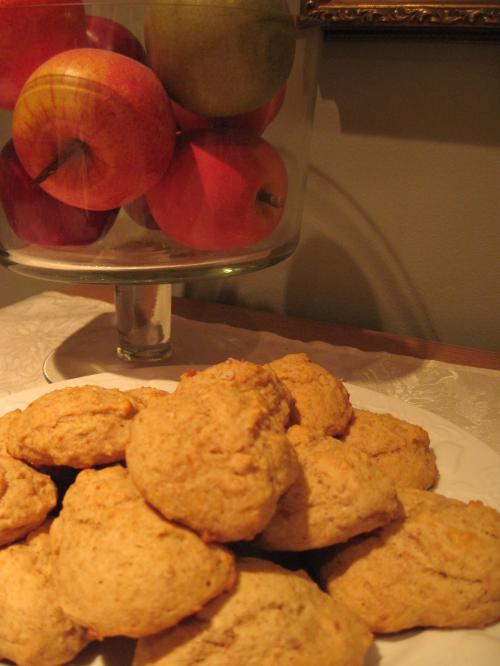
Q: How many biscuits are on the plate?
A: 13